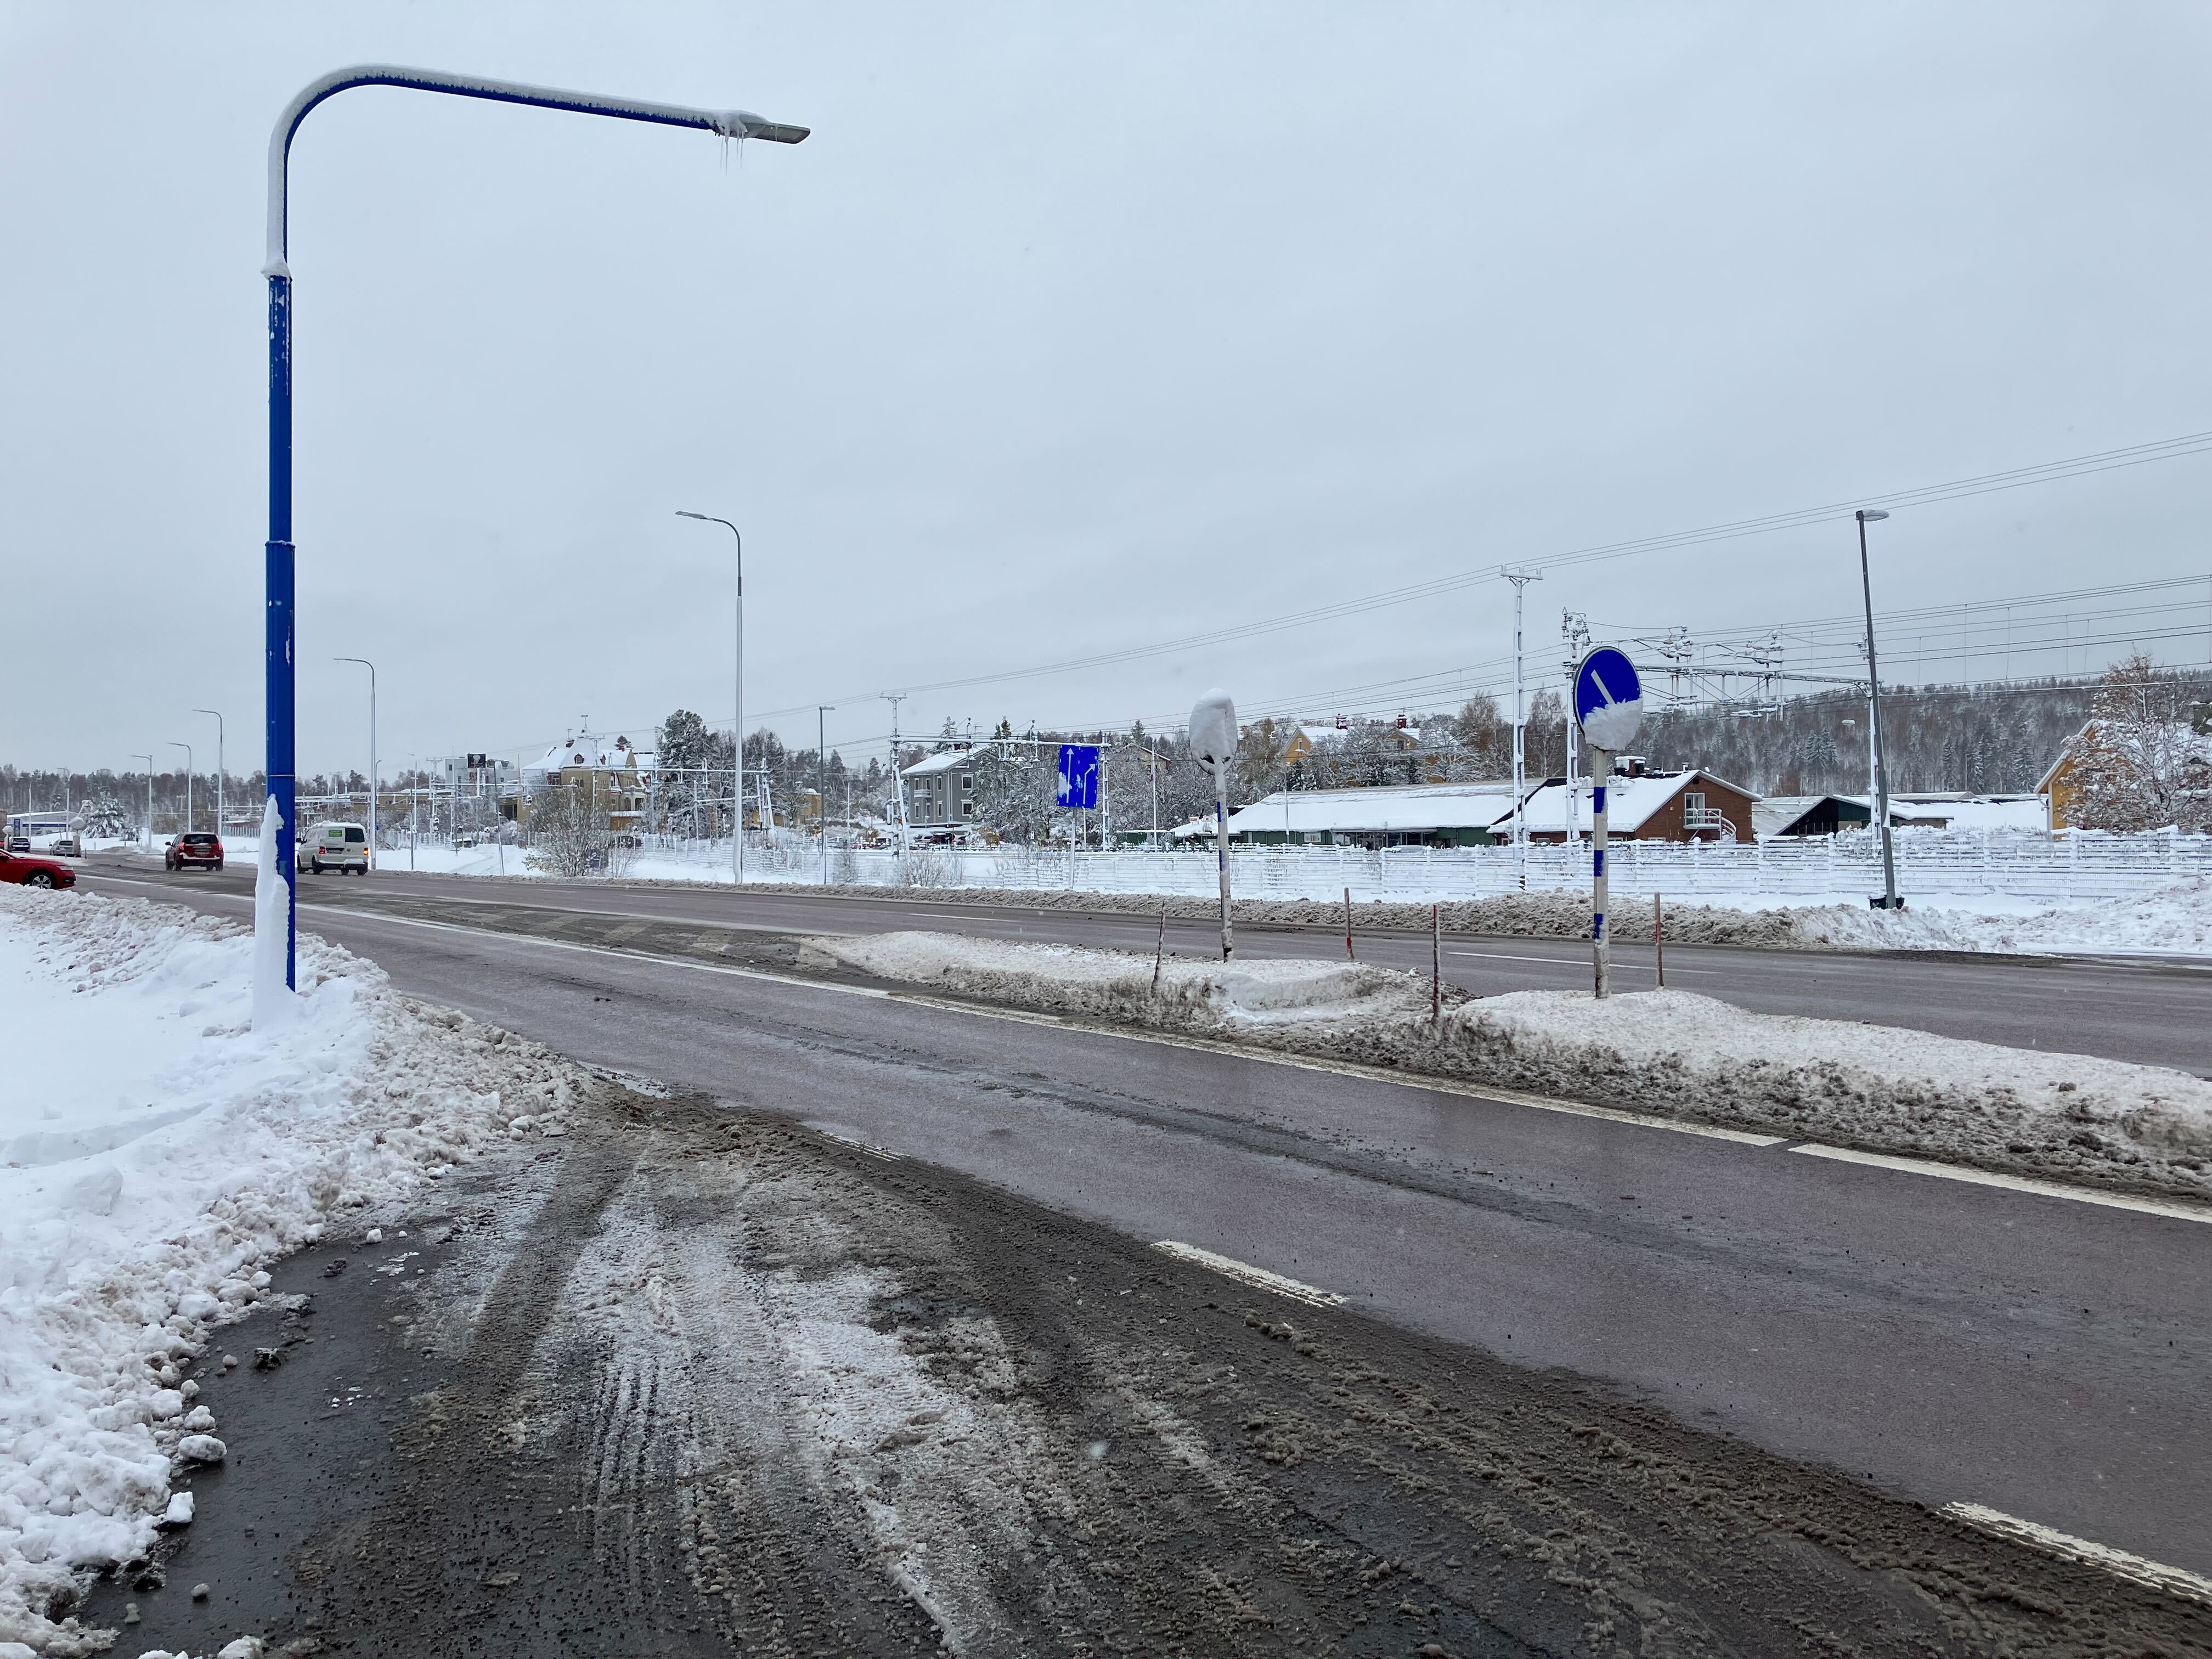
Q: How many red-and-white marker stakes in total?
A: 4